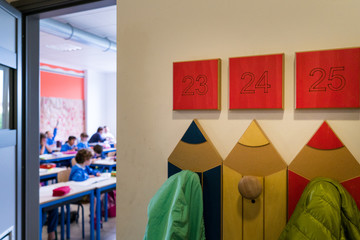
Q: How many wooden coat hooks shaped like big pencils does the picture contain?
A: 3